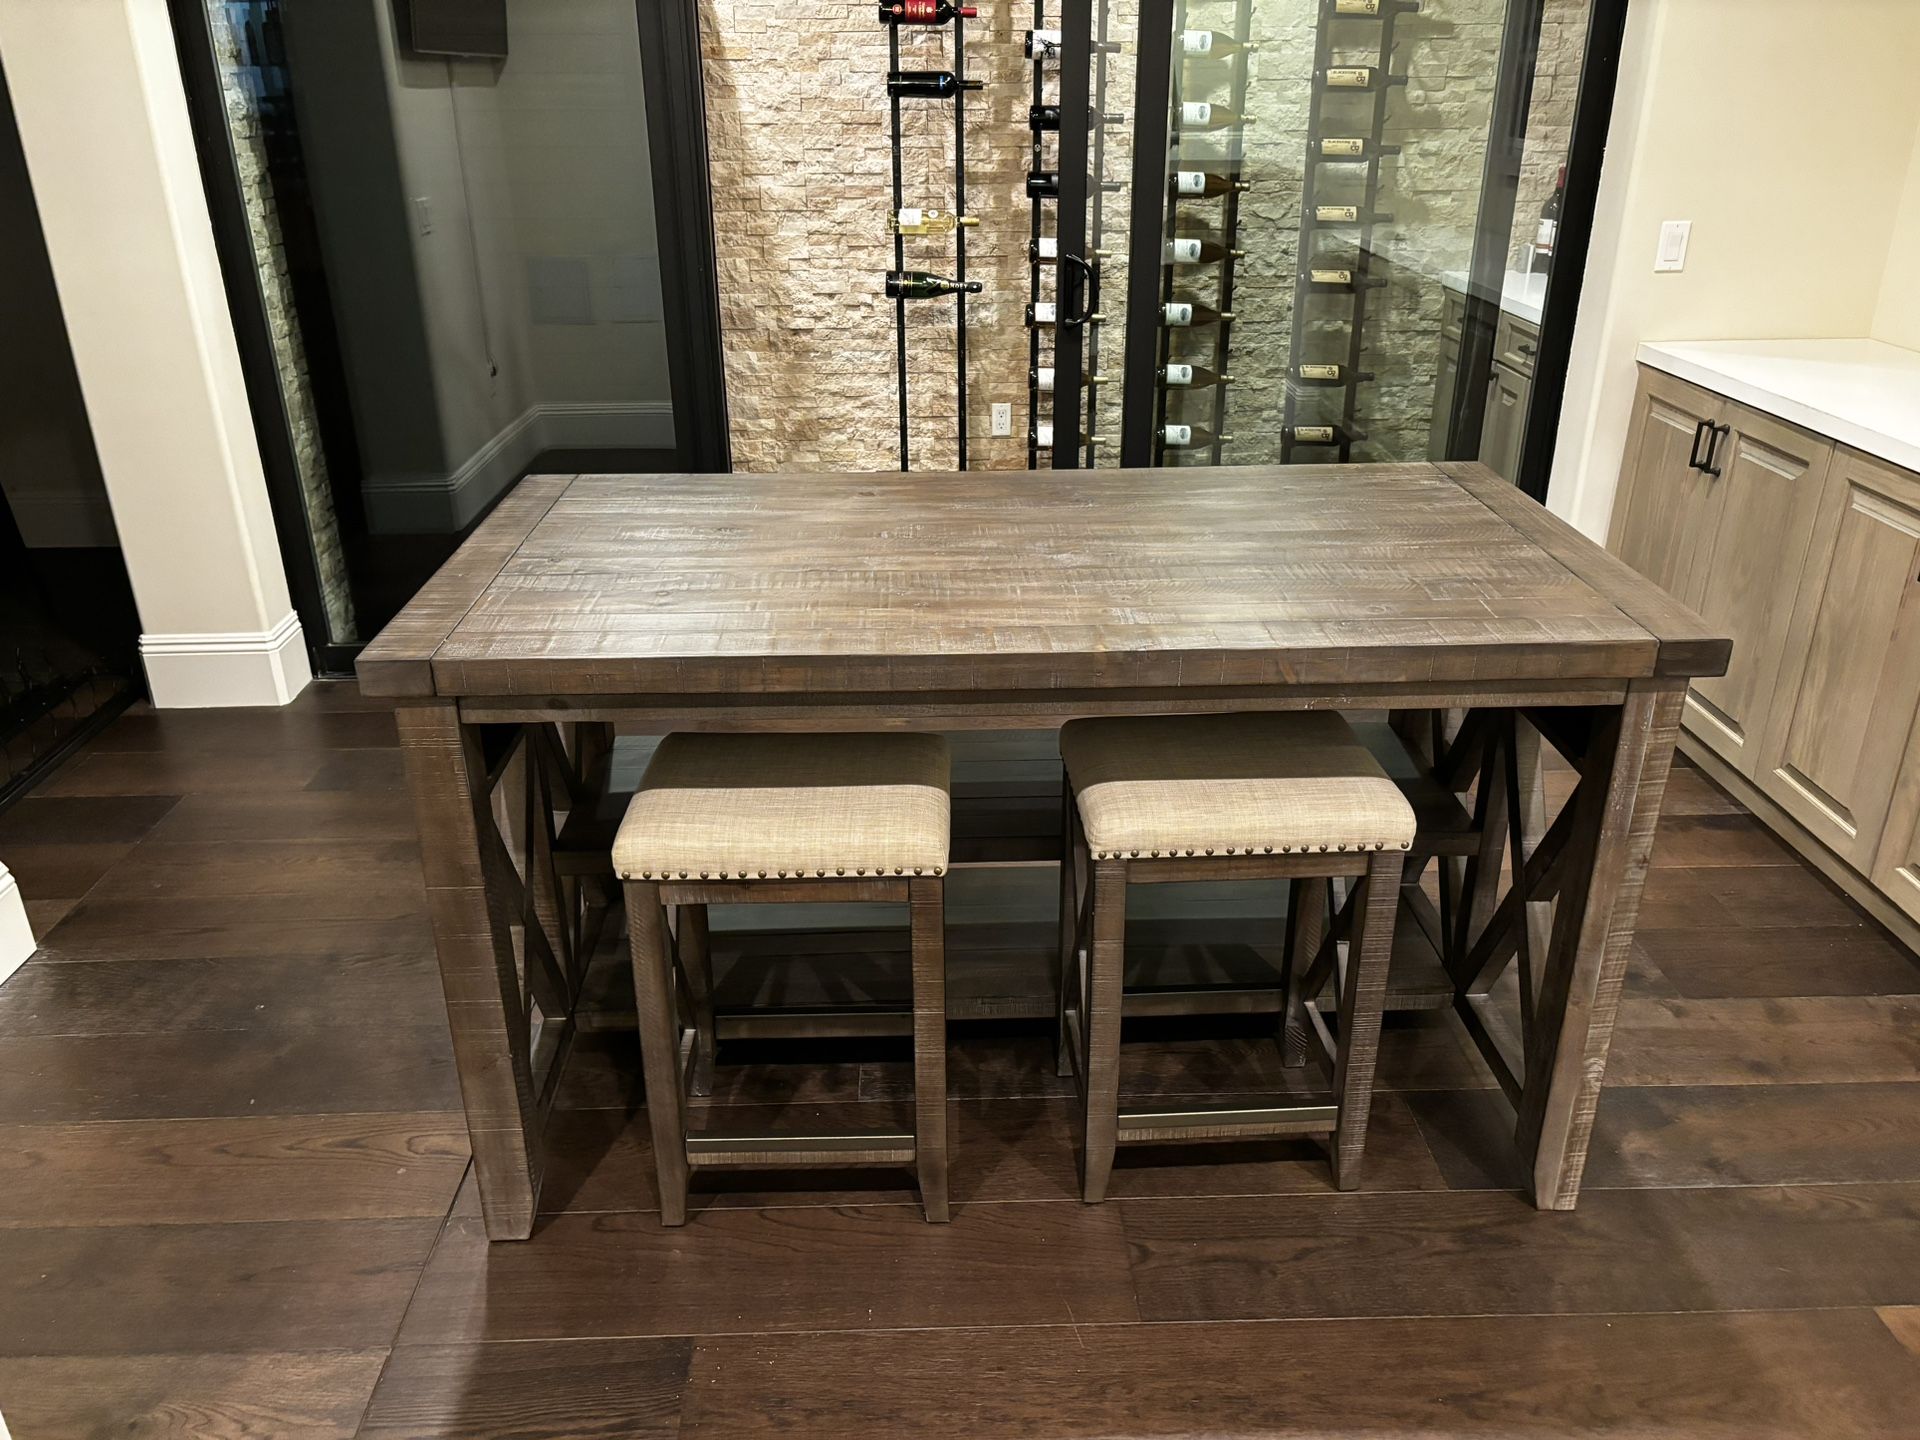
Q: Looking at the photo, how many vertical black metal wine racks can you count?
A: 4